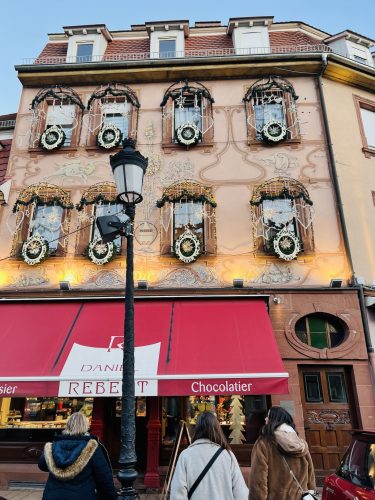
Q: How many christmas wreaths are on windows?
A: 8